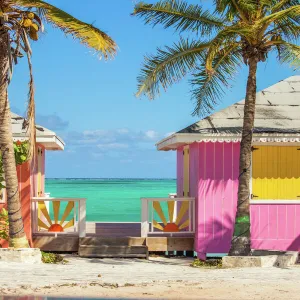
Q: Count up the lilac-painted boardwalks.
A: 0